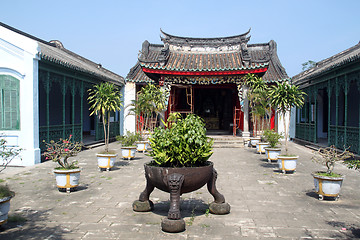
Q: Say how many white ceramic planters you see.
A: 10